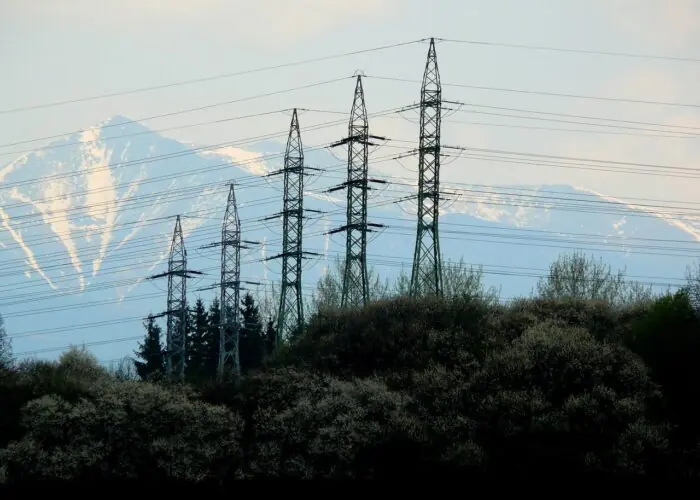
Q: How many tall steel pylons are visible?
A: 5